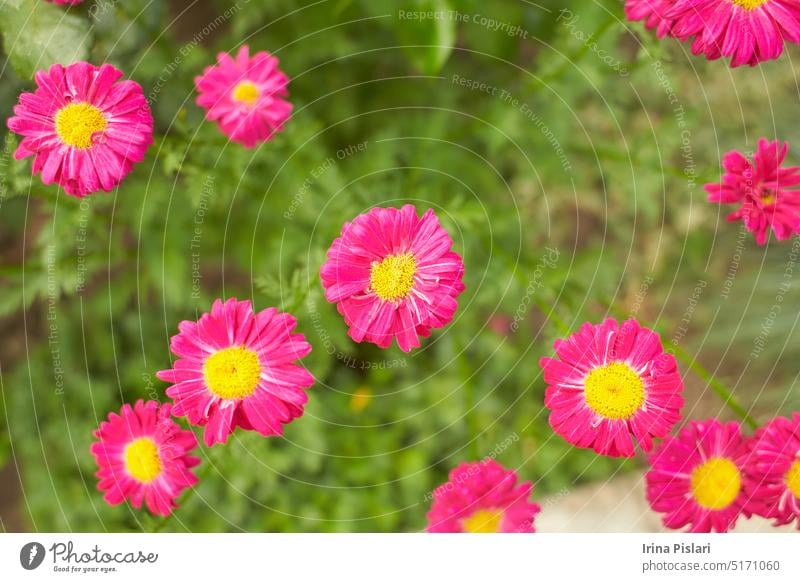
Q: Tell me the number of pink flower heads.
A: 12